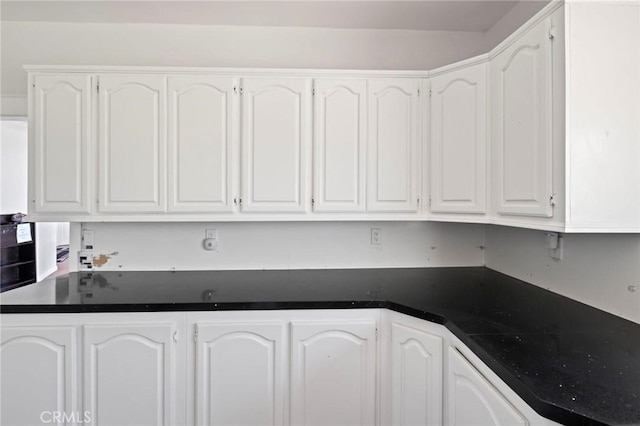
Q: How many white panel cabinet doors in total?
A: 14